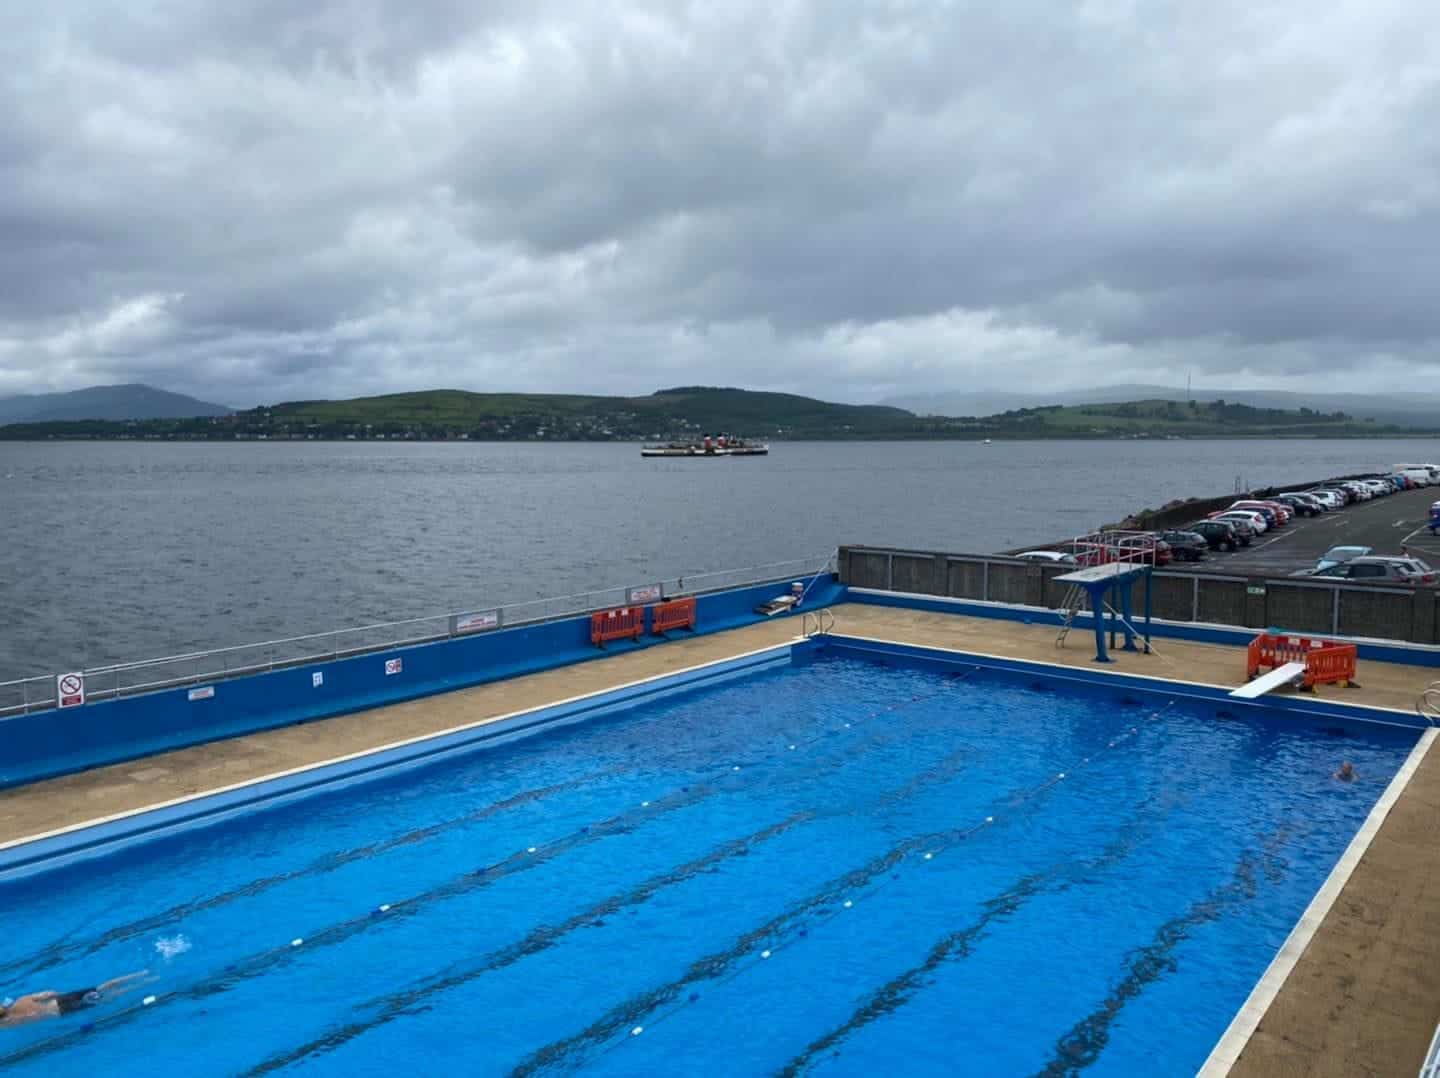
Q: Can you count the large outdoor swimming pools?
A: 1